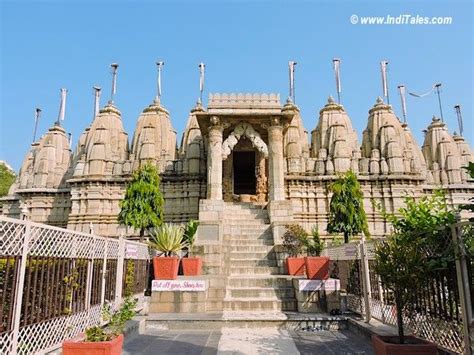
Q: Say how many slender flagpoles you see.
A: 12